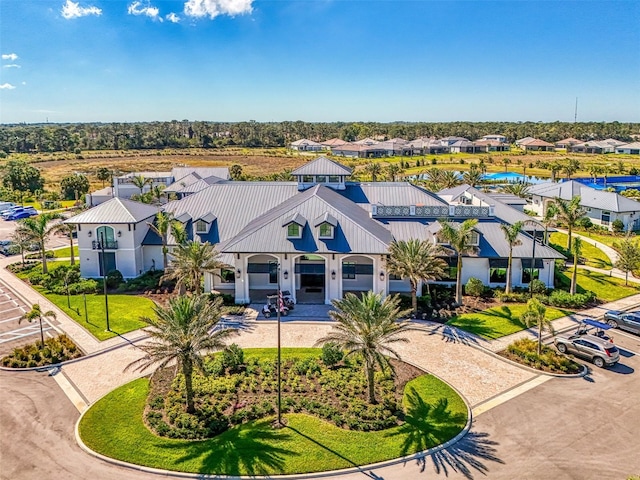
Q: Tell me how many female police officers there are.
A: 0